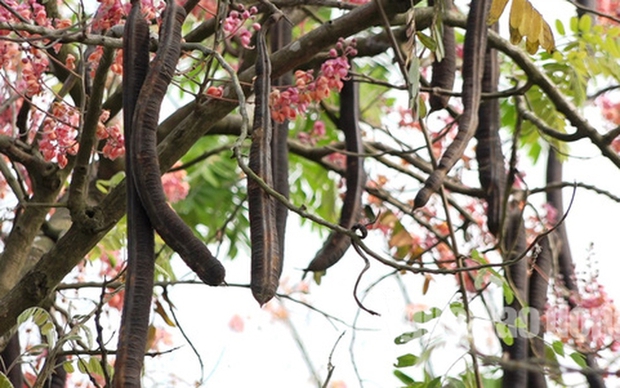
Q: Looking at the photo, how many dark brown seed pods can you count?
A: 11